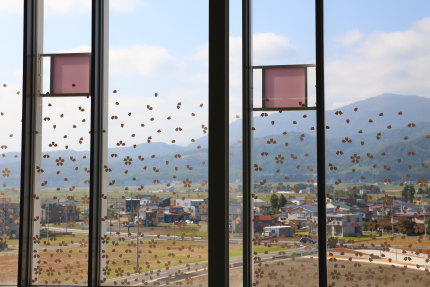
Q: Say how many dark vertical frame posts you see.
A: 5